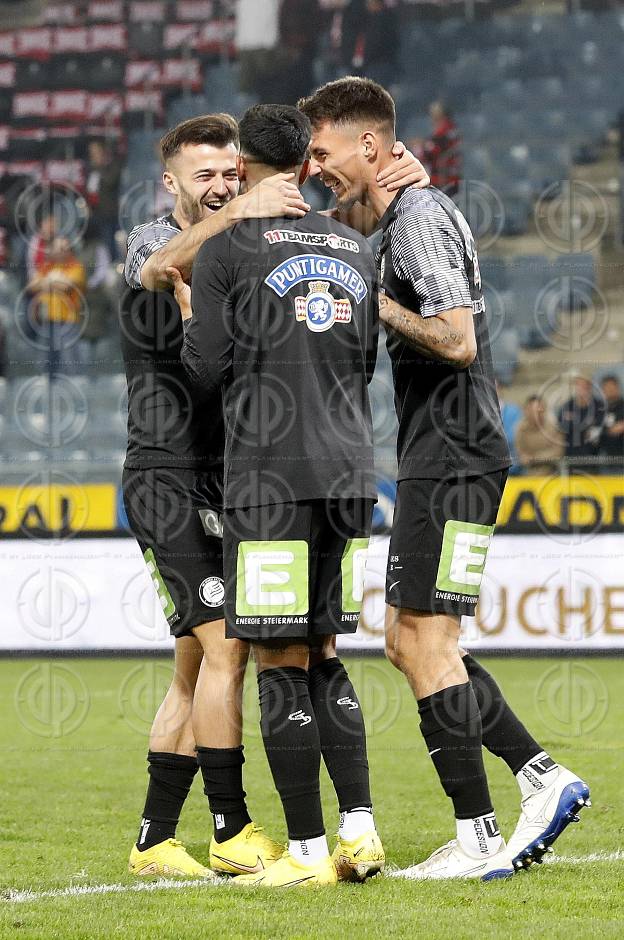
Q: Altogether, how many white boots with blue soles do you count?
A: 2